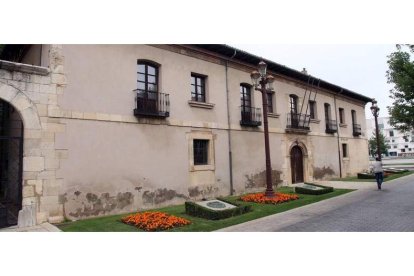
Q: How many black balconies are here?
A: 5